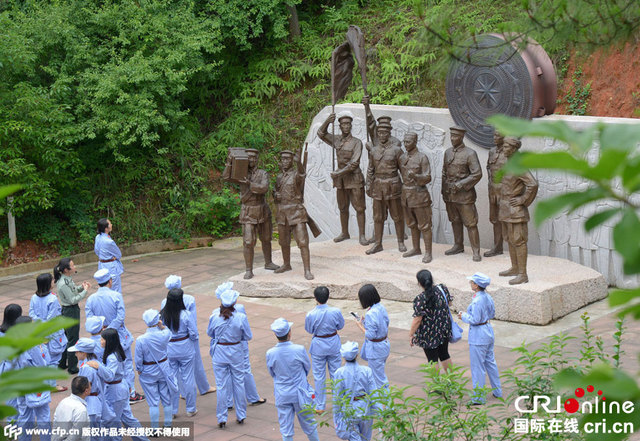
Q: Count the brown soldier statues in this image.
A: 9